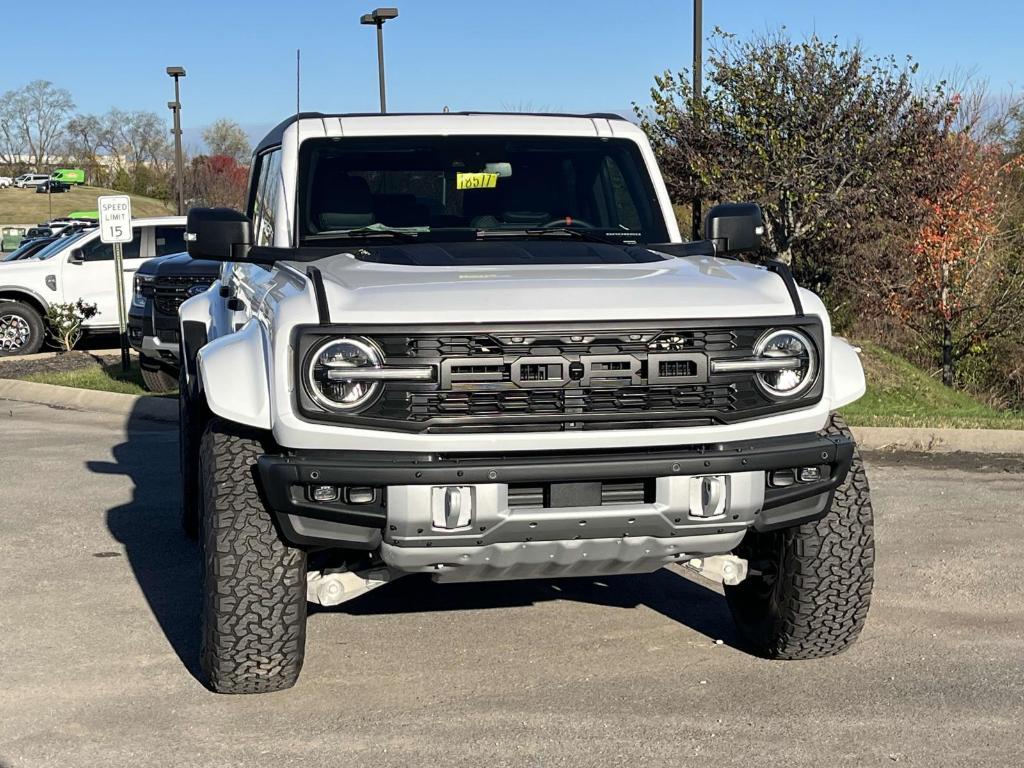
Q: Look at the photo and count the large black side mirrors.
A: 2